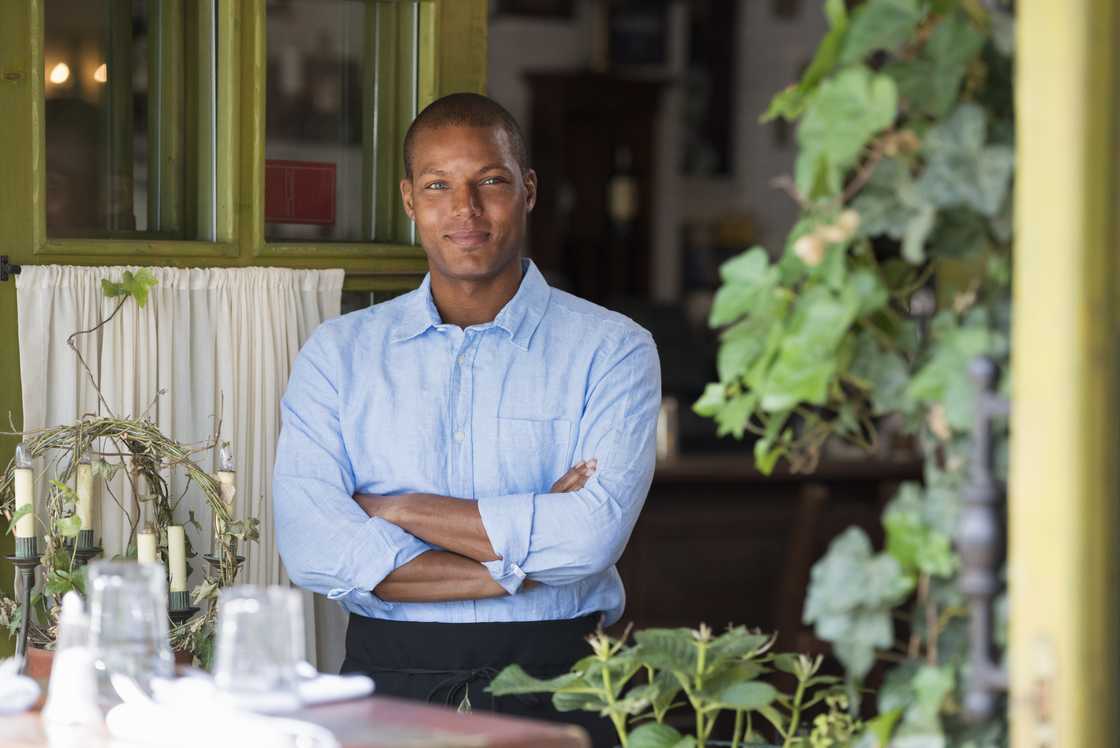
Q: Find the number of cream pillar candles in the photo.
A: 5